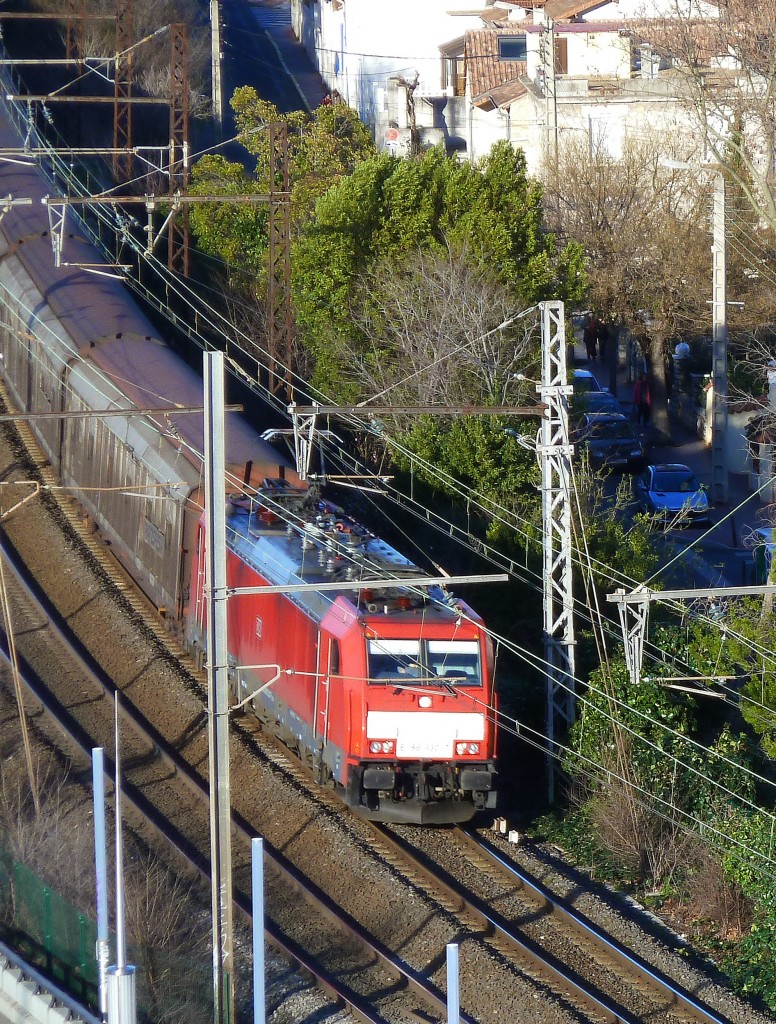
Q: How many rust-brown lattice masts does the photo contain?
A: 4